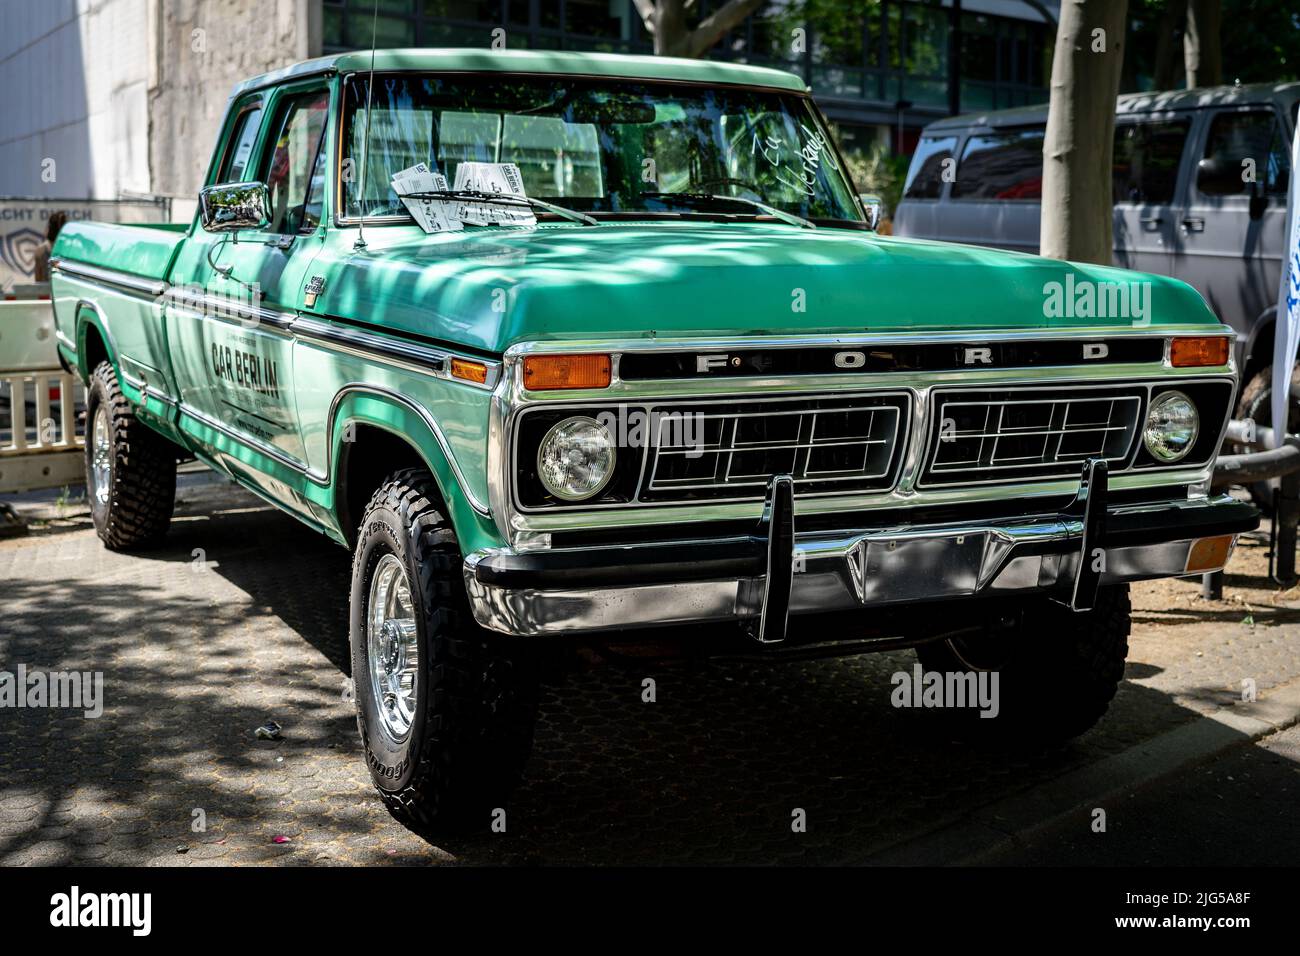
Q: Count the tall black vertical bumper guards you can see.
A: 2